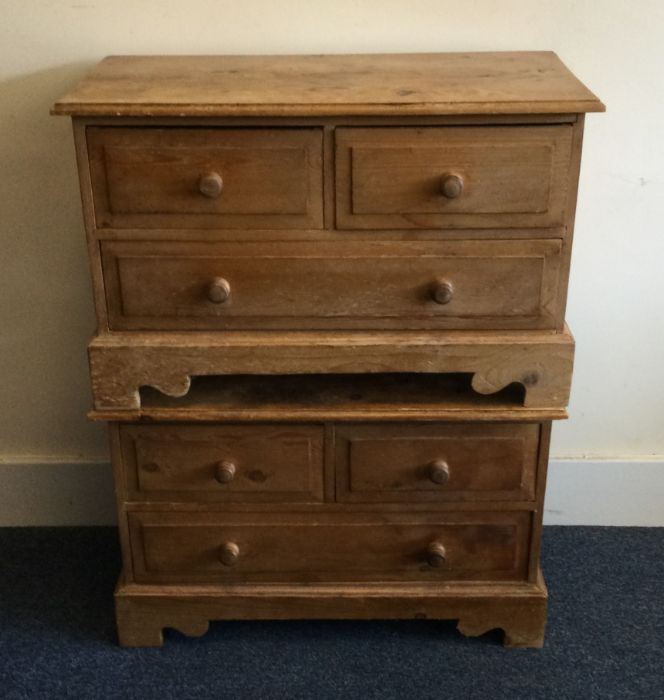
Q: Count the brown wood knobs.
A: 8